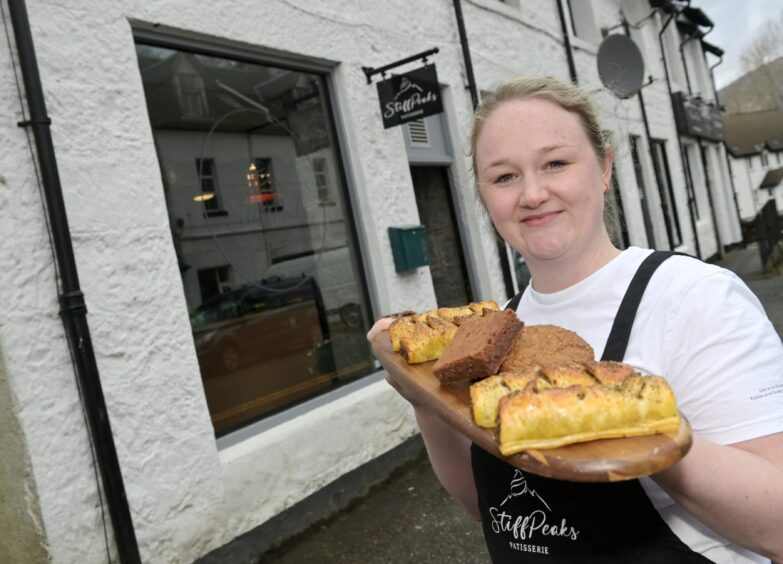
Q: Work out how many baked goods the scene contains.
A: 6